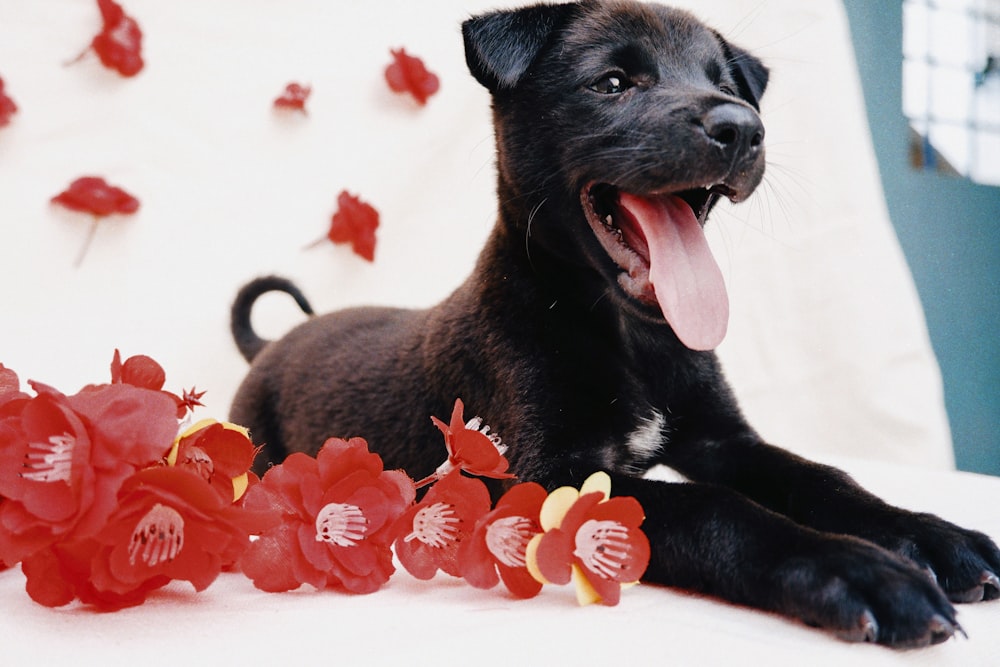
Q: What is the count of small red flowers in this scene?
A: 6